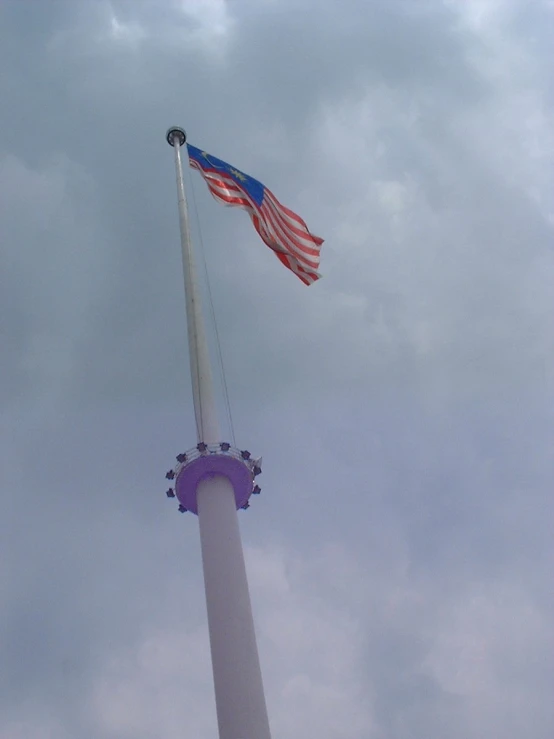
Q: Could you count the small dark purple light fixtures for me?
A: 10